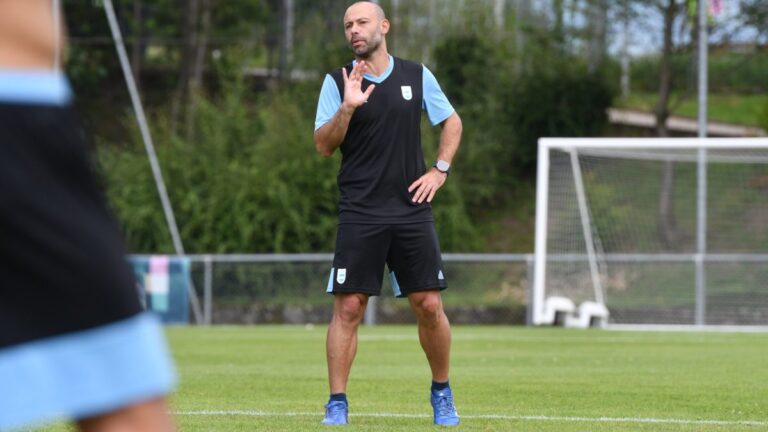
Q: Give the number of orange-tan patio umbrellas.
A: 0